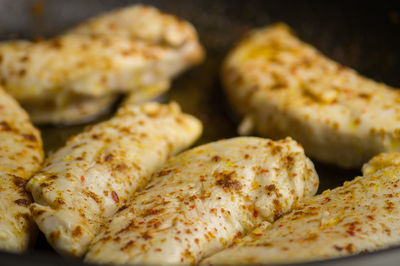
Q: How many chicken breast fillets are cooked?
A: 6